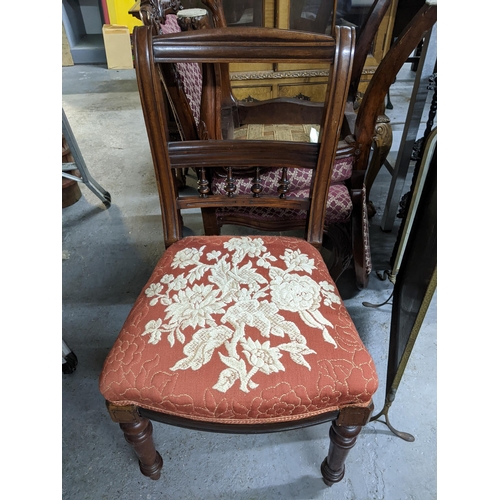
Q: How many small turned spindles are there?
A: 4